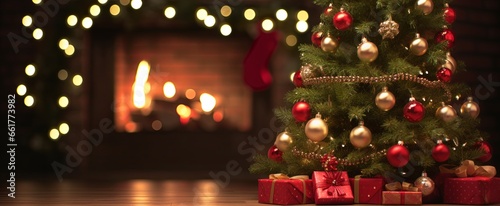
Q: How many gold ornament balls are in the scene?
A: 12